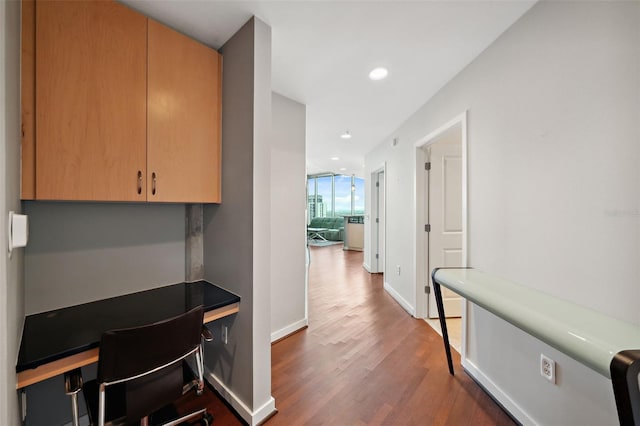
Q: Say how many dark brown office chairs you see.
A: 1